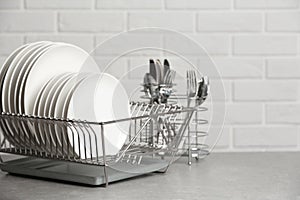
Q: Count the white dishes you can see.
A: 13